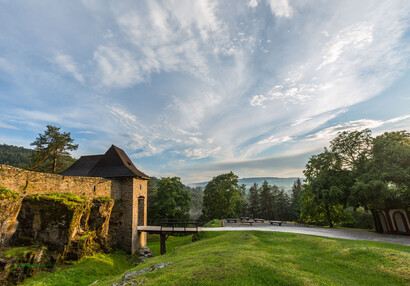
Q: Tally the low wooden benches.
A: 5